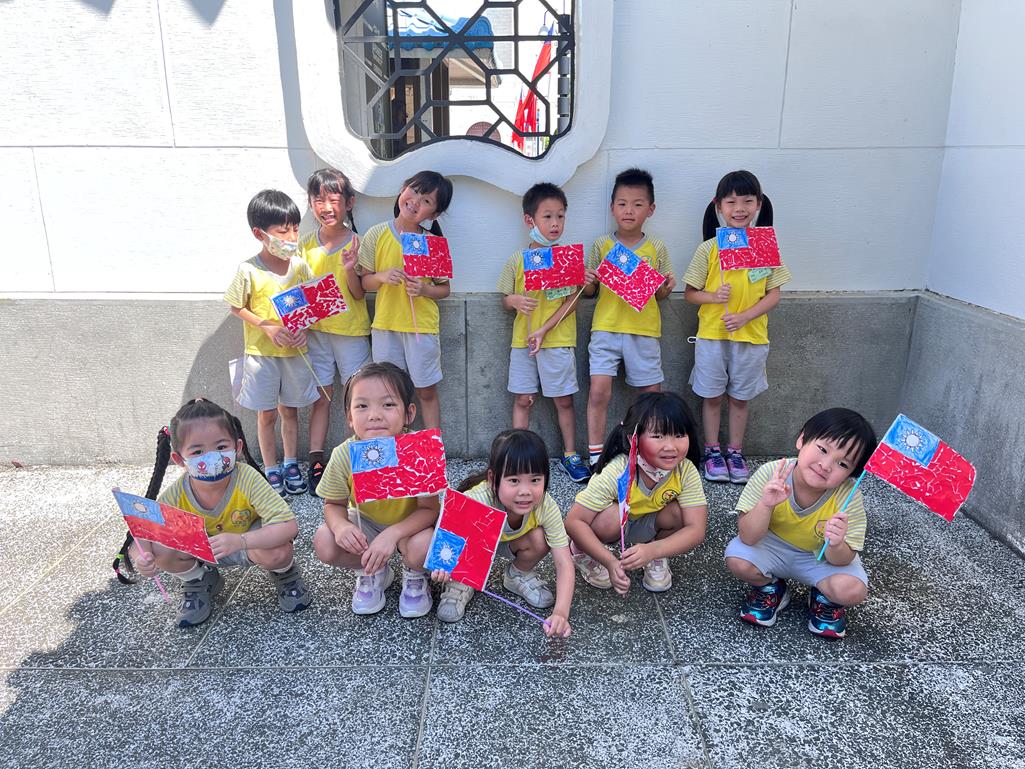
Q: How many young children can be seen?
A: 11